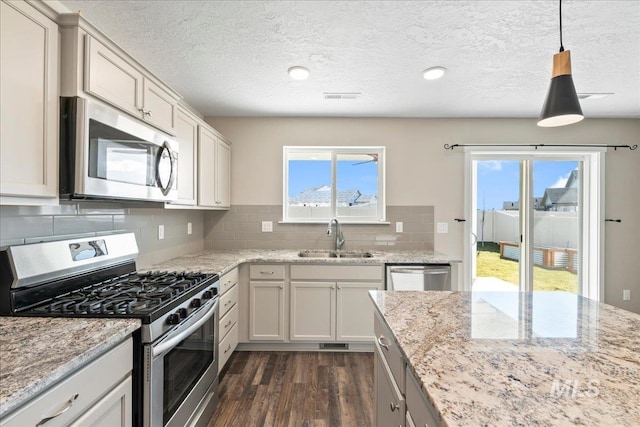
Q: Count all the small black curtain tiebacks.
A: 2